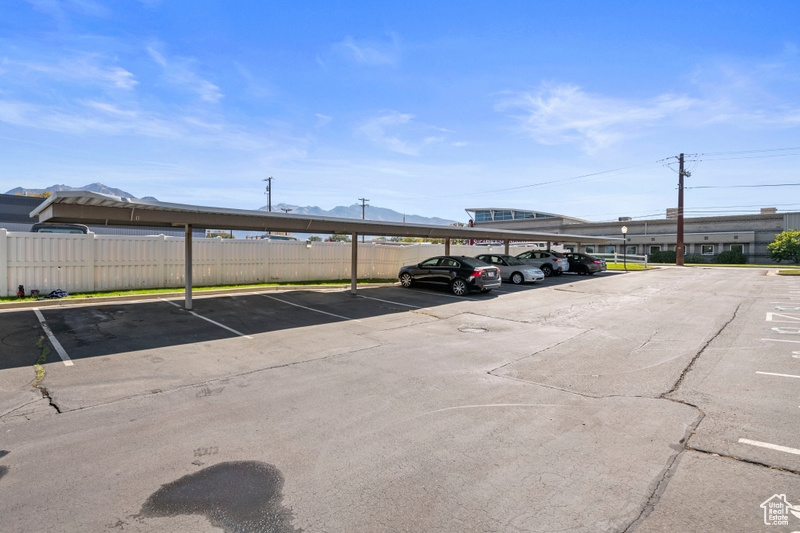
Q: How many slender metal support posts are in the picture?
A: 6